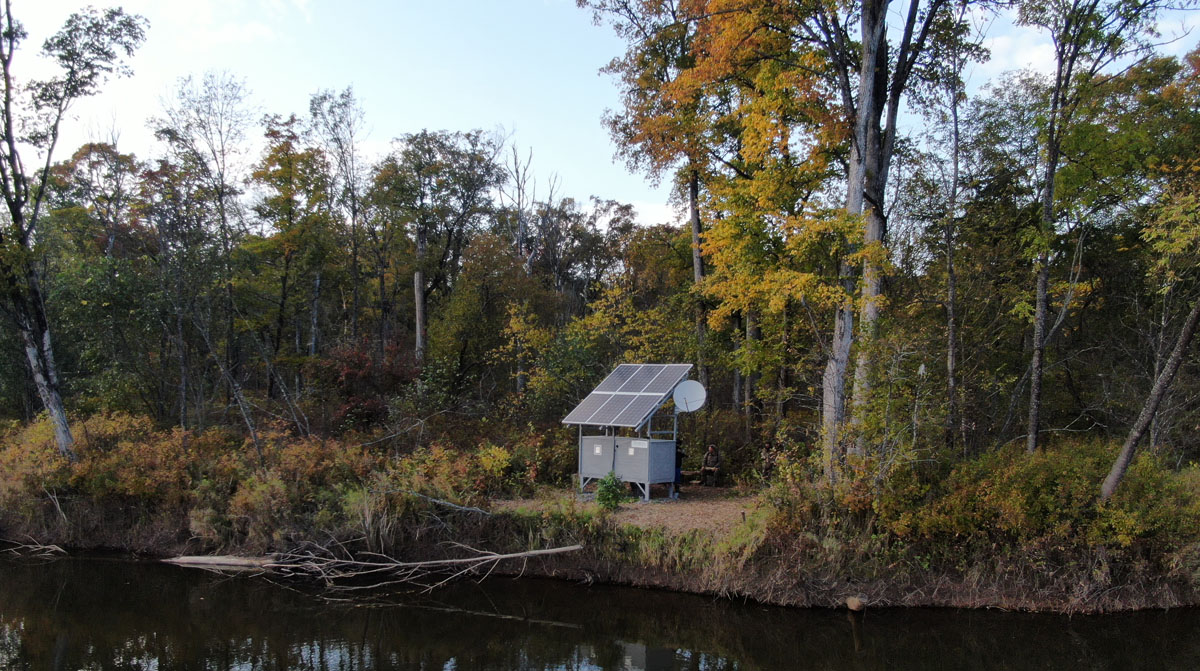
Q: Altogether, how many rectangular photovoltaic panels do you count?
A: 6